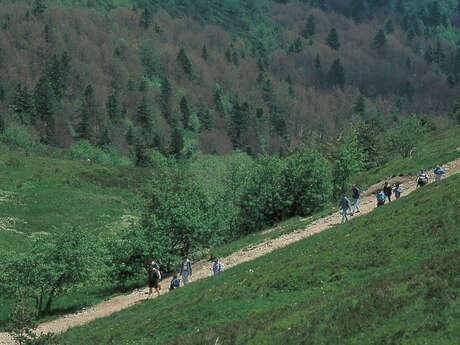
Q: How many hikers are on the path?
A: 11